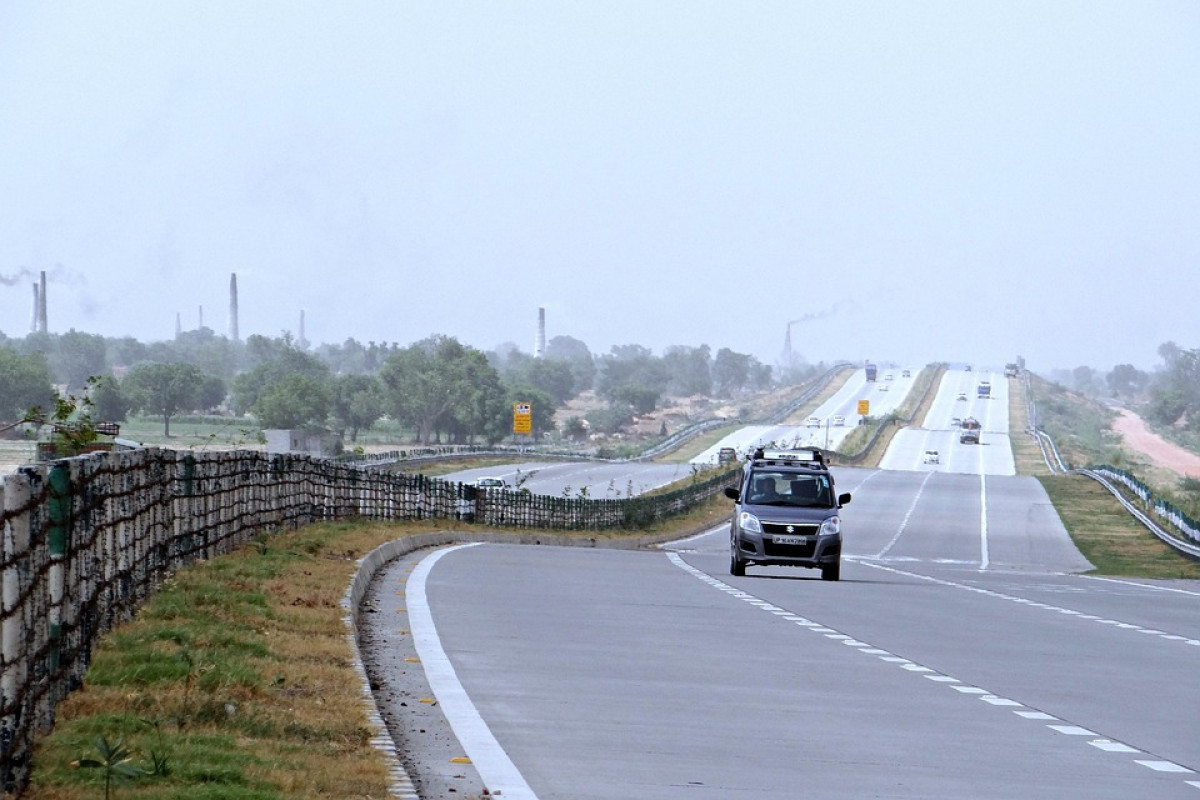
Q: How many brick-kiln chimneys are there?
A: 8